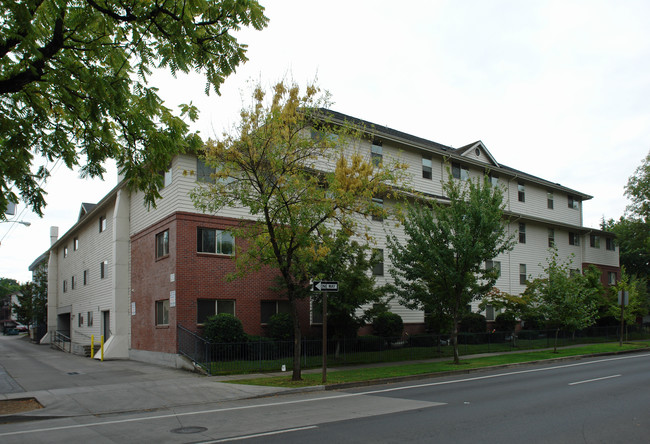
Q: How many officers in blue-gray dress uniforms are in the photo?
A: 0